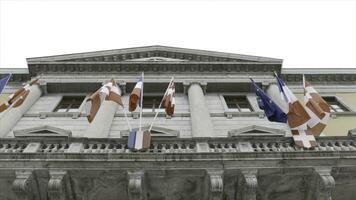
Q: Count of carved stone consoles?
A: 6